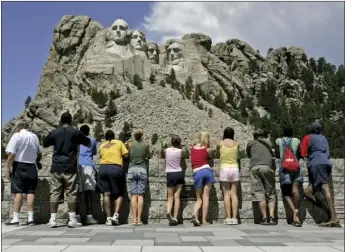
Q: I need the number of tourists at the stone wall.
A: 11